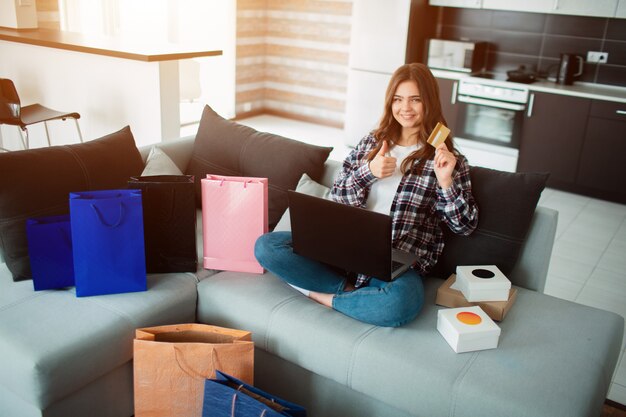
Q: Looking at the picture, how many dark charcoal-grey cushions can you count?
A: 3